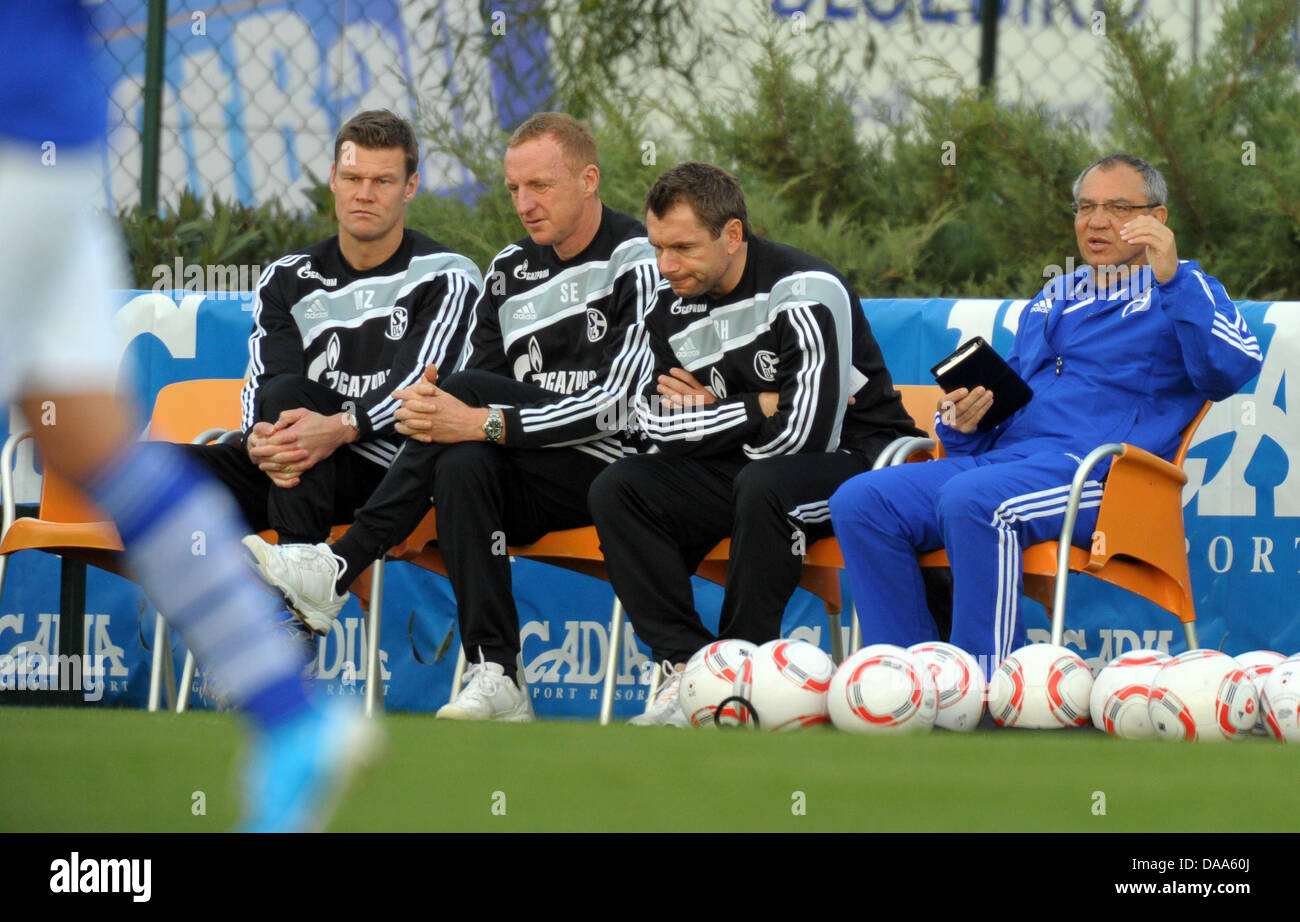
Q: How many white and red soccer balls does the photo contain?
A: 9